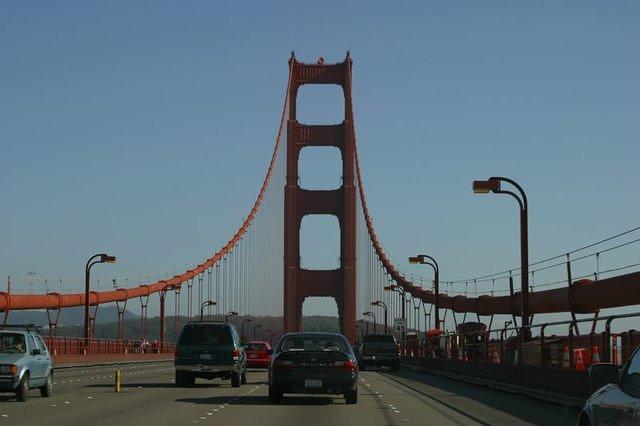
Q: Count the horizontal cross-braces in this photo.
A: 4